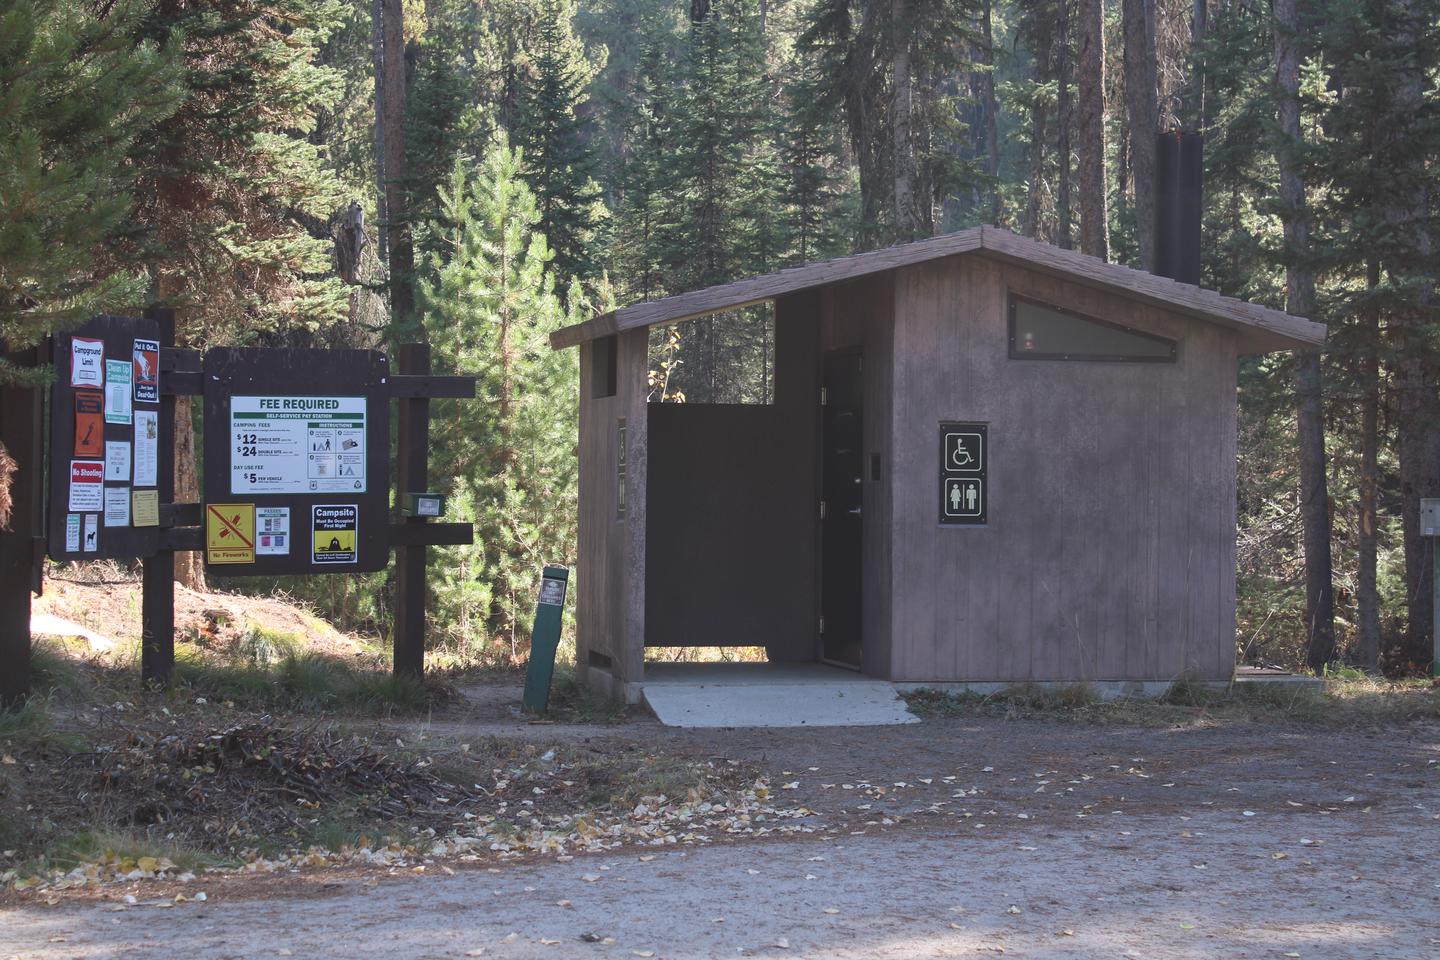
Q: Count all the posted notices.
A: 15